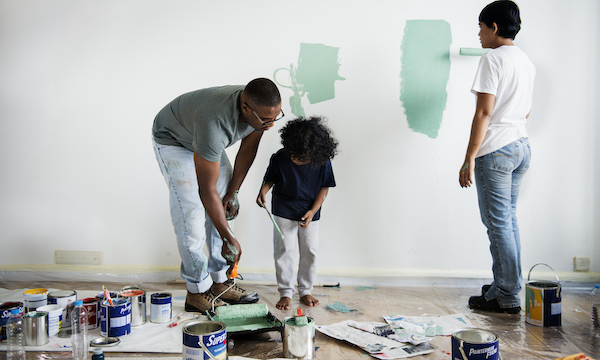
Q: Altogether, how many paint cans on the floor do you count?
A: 14